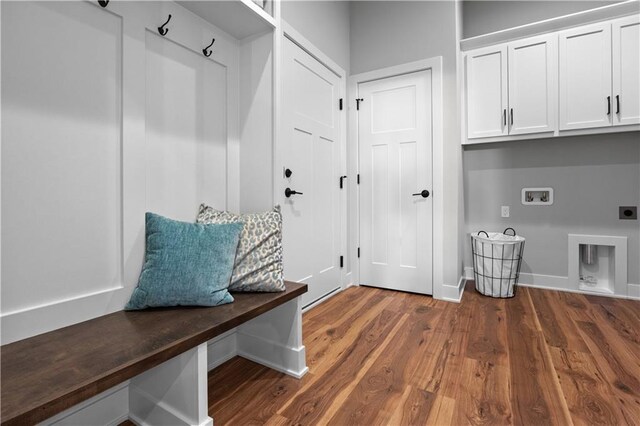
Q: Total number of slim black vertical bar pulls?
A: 4